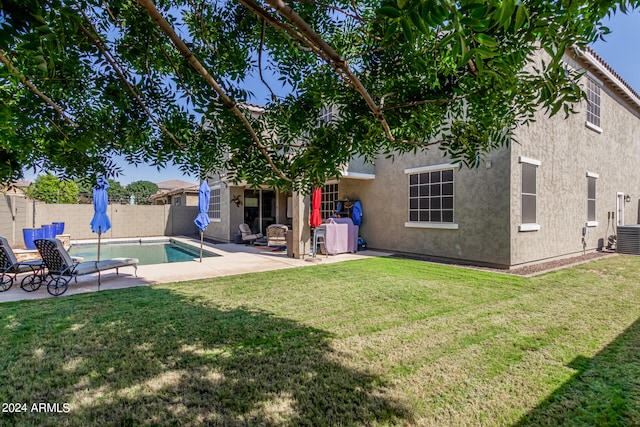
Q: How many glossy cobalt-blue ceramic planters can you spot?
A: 3